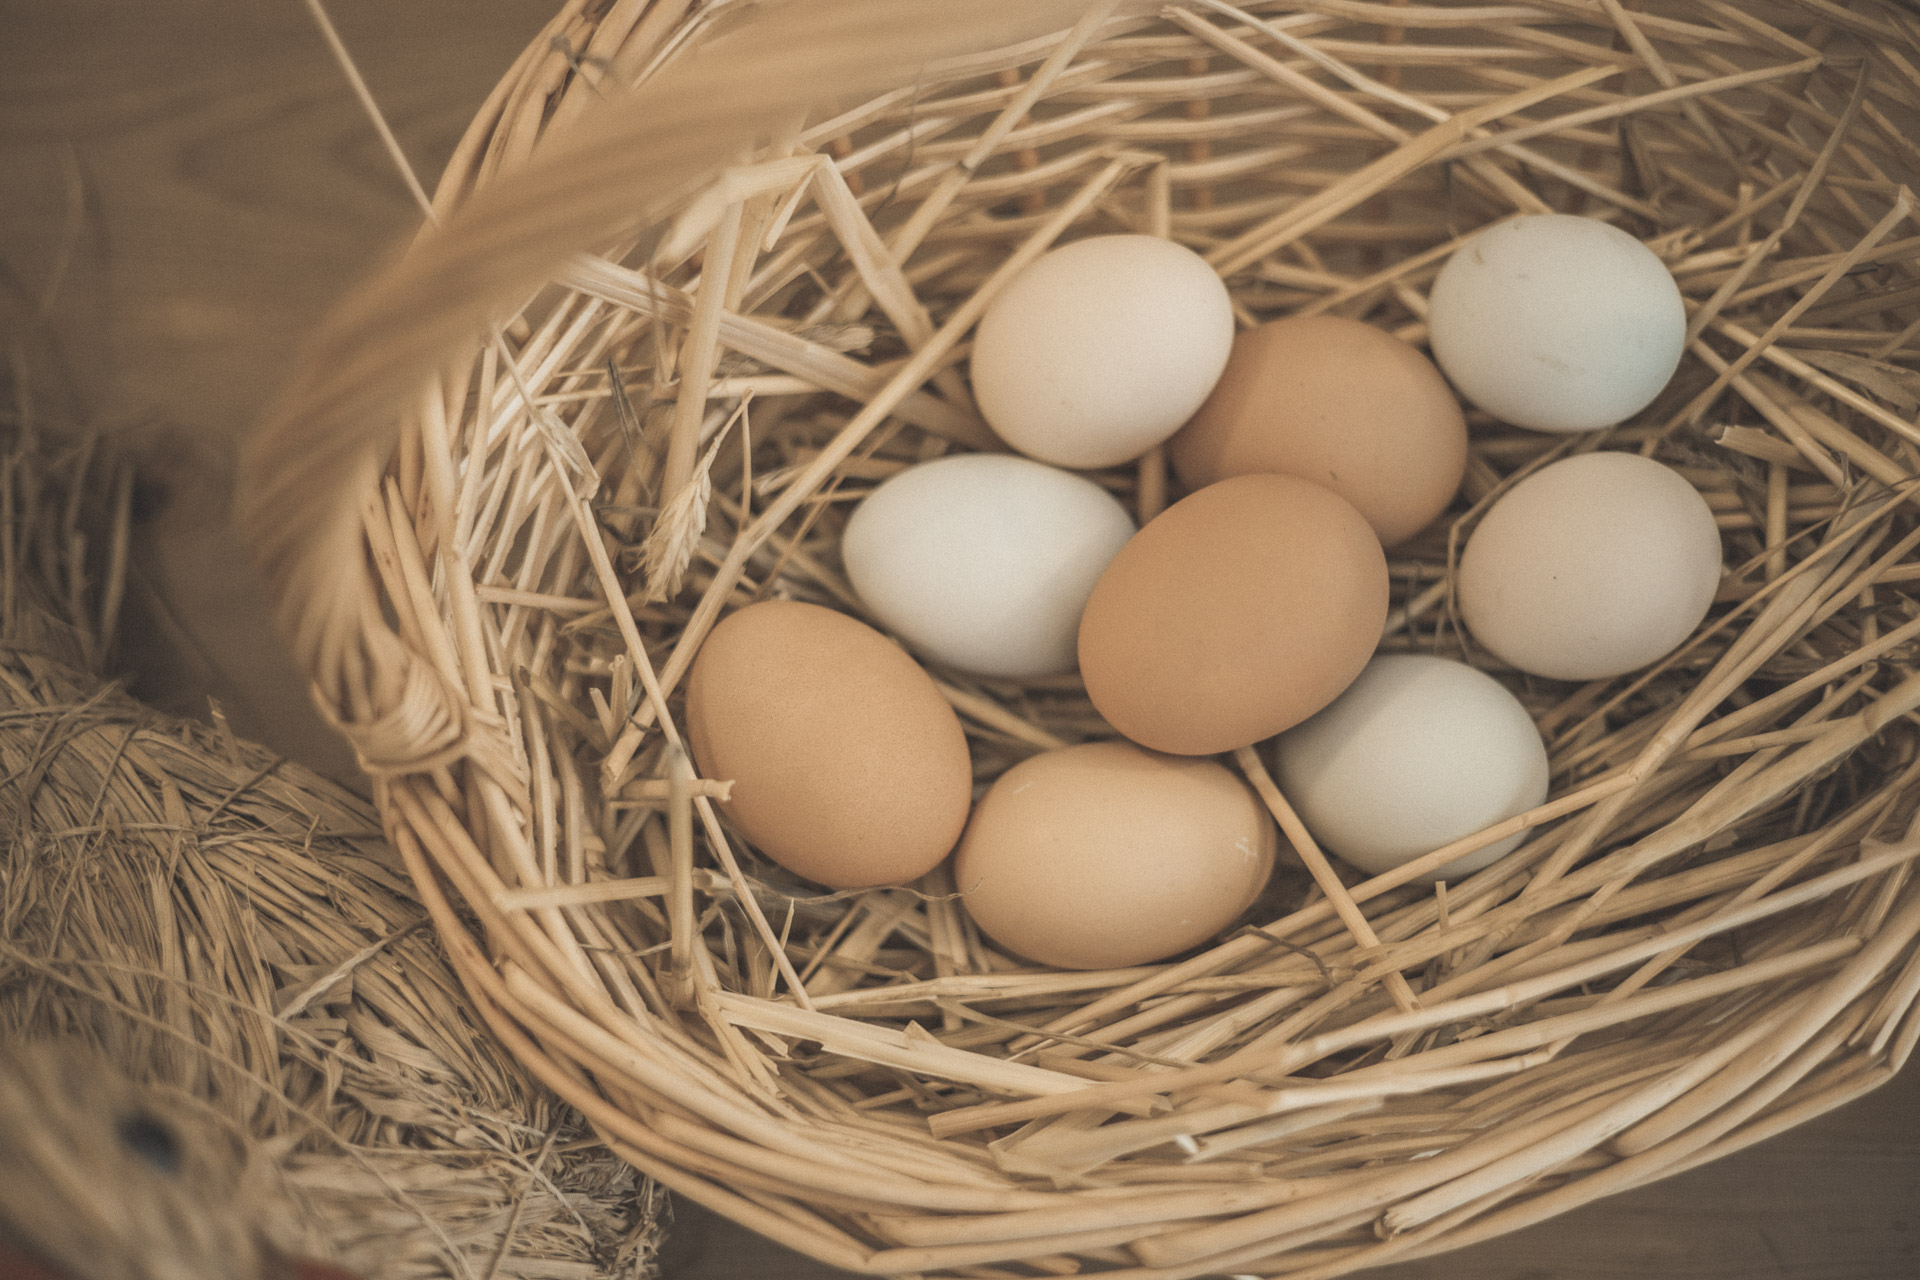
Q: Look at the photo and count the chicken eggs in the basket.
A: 9